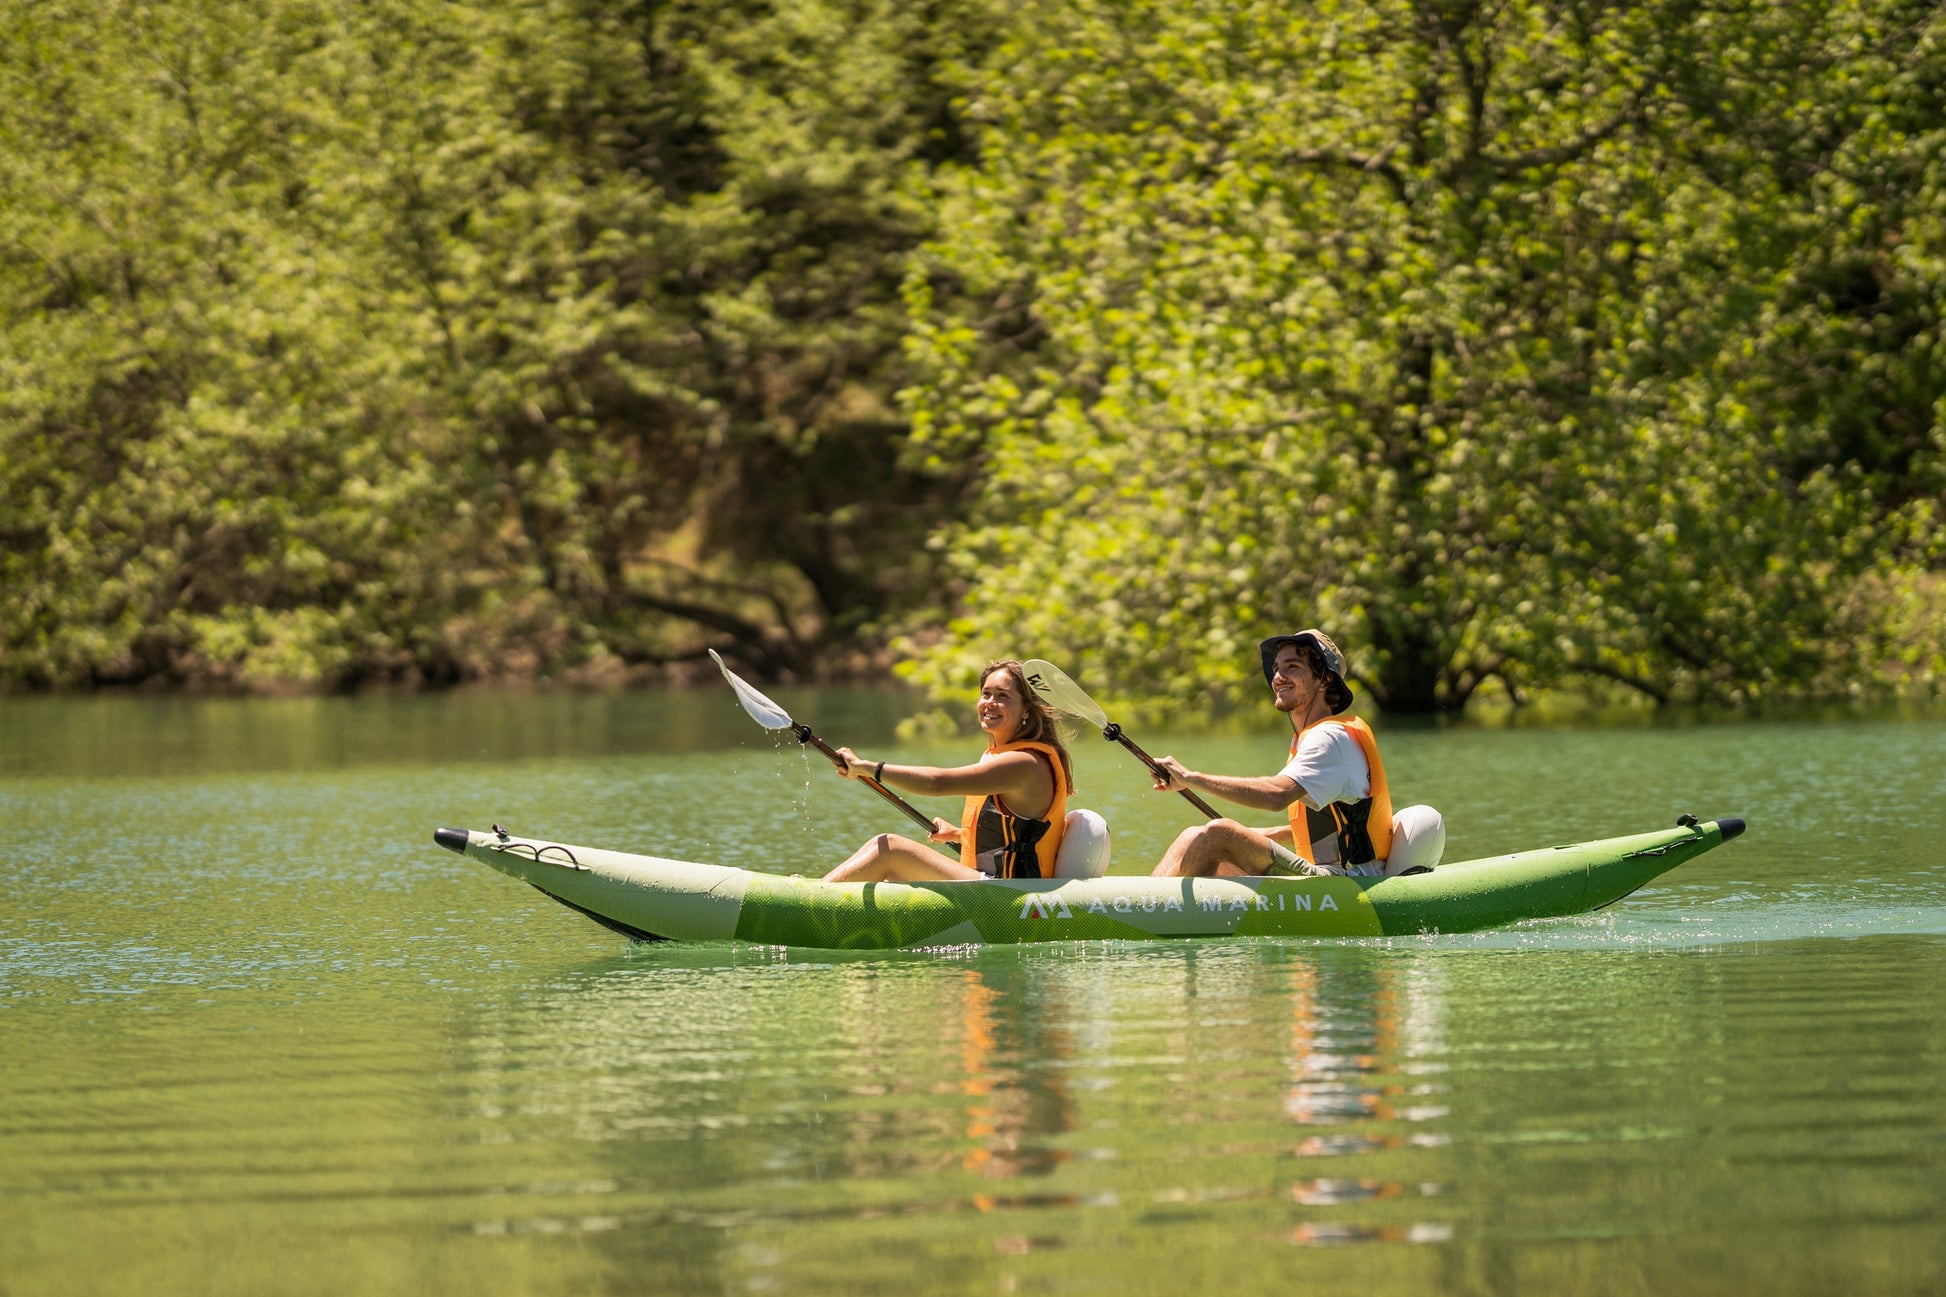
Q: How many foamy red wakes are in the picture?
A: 0